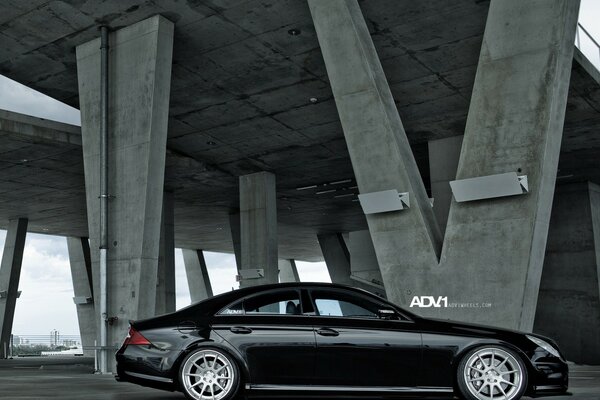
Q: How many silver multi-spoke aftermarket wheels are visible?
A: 2